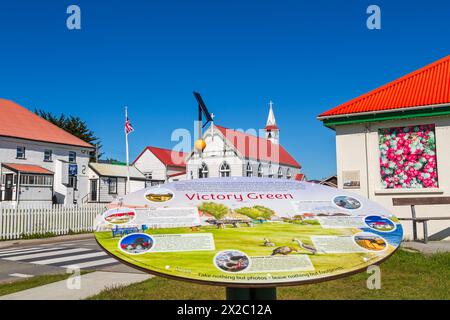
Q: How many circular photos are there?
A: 7